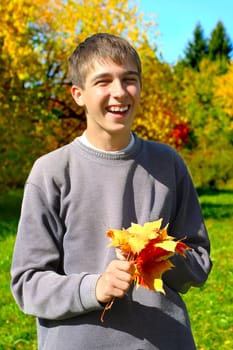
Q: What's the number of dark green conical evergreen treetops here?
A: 2